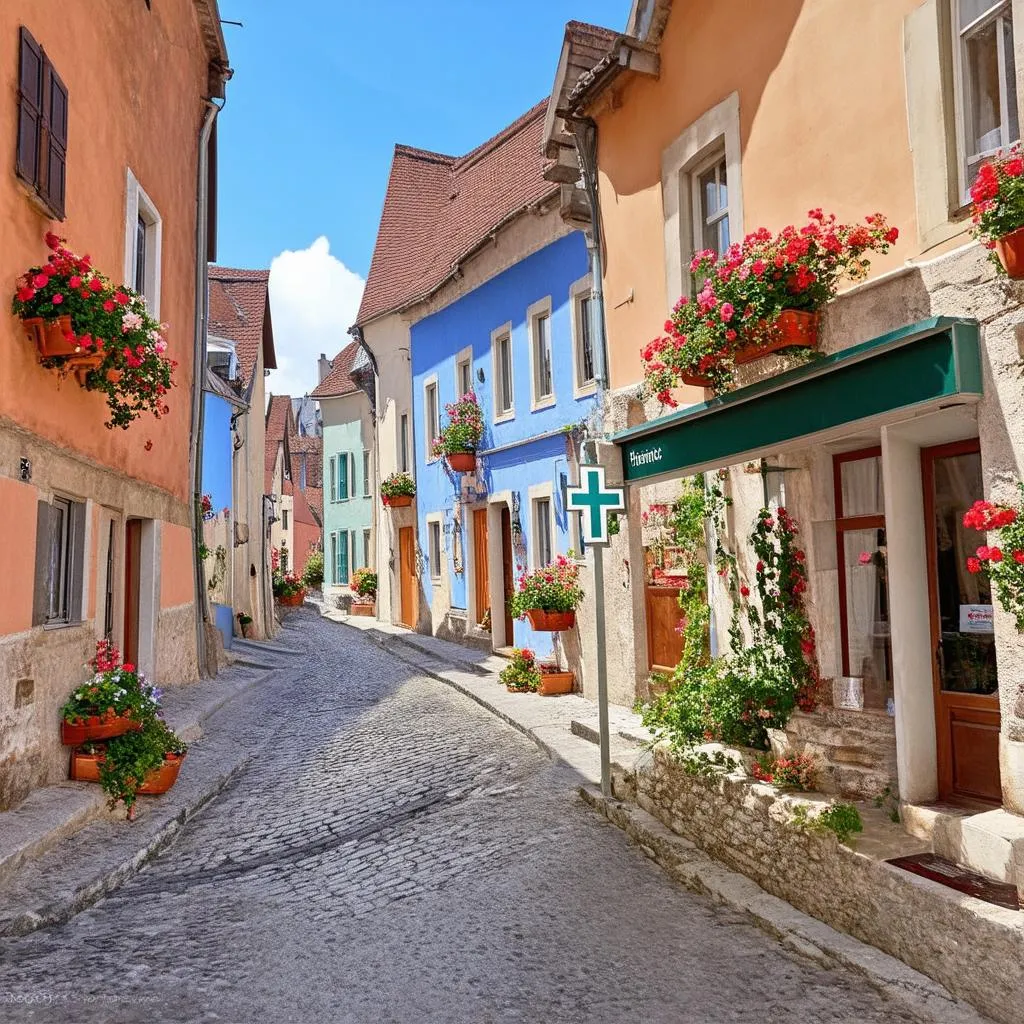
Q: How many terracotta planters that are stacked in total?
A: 2